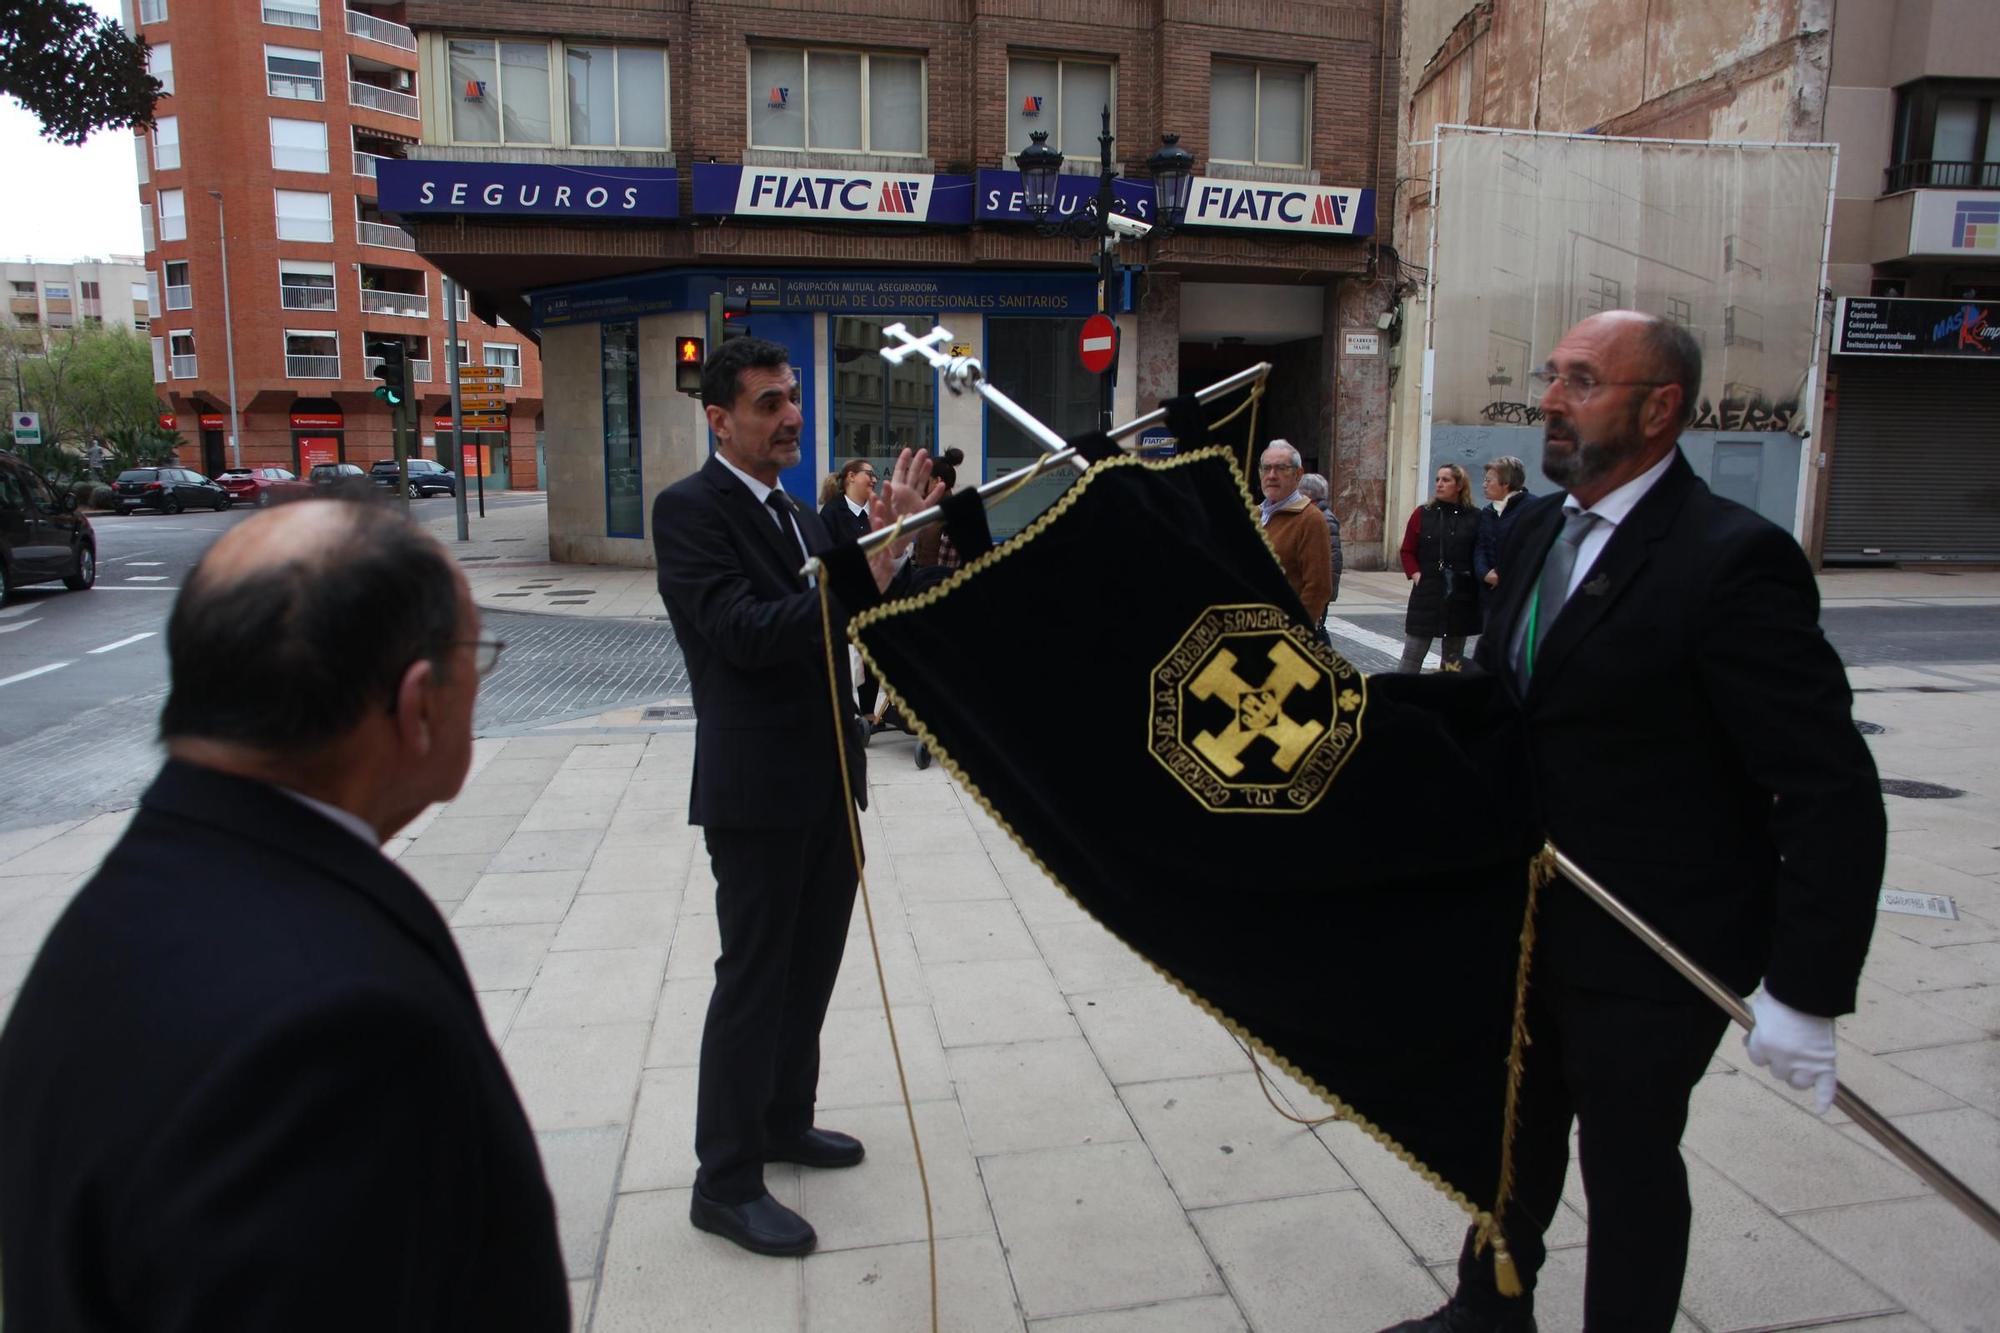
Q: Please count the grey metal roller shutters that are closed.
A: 1